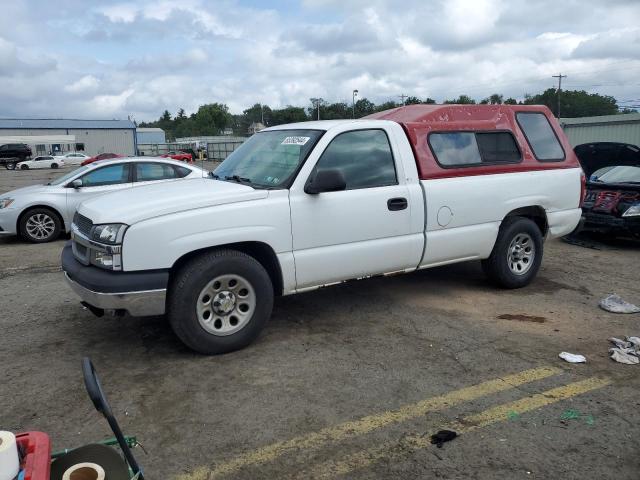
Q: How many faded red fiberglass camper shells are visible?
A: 1